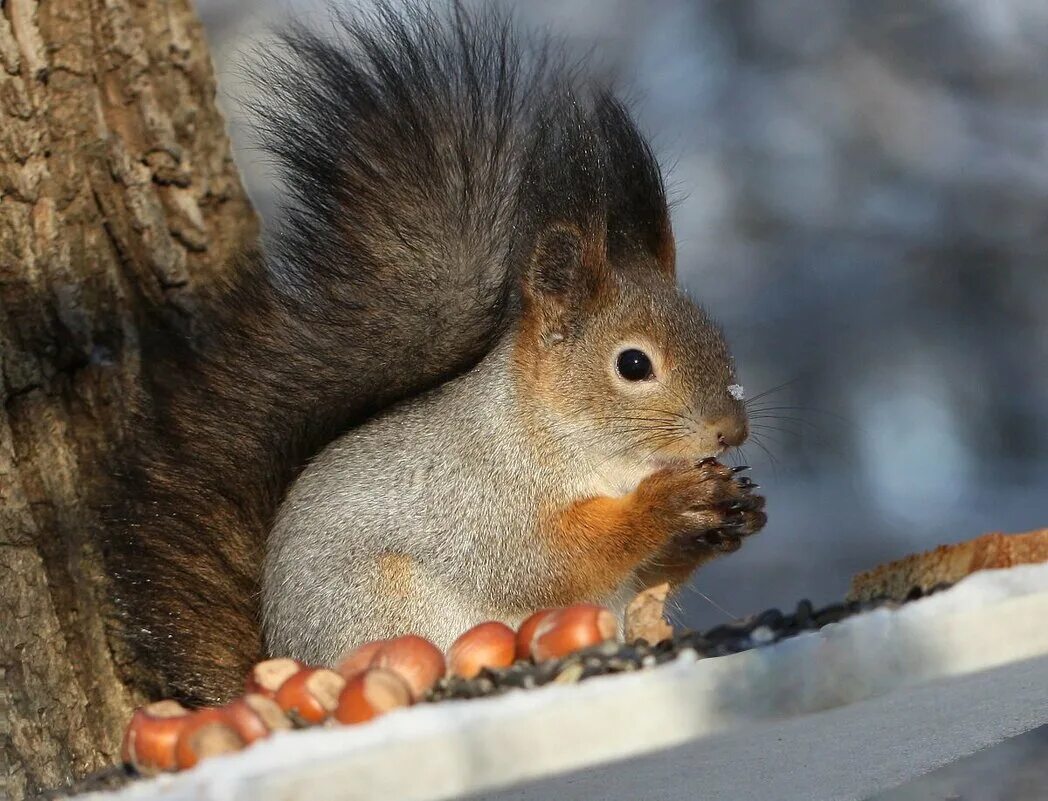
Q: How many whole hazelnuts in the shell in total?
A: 11